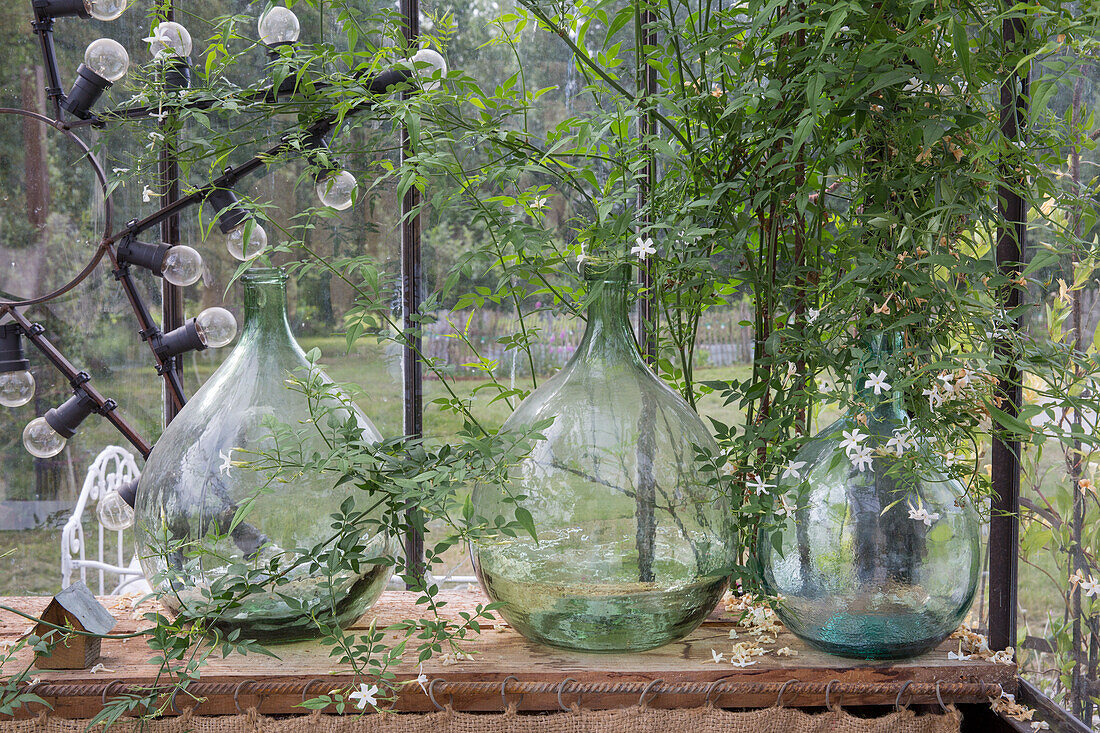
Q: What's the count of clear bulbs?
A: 12